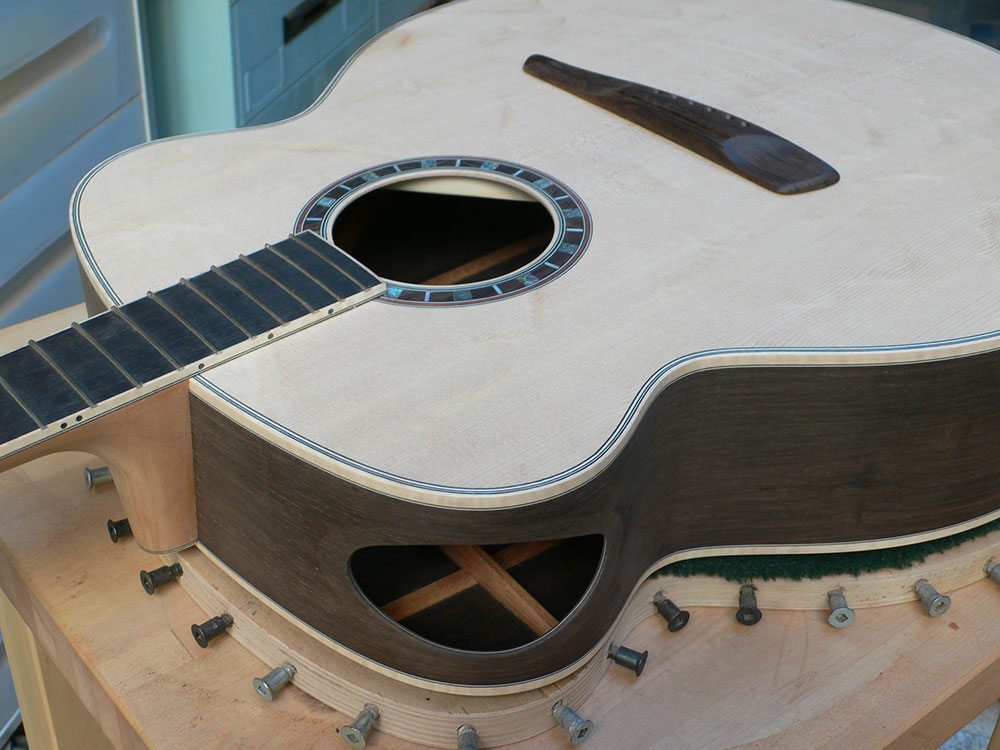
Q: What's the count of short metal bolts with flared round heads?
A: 14